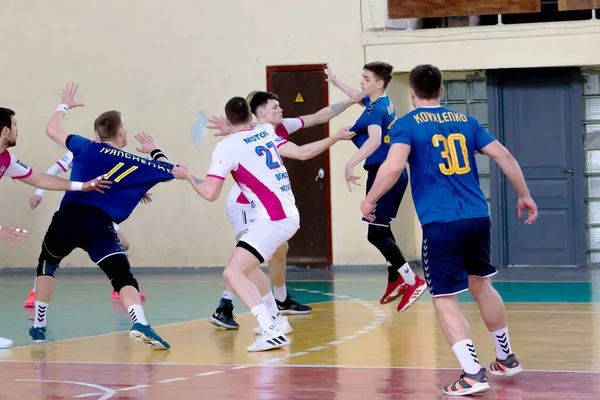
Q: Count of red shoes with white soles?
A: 2